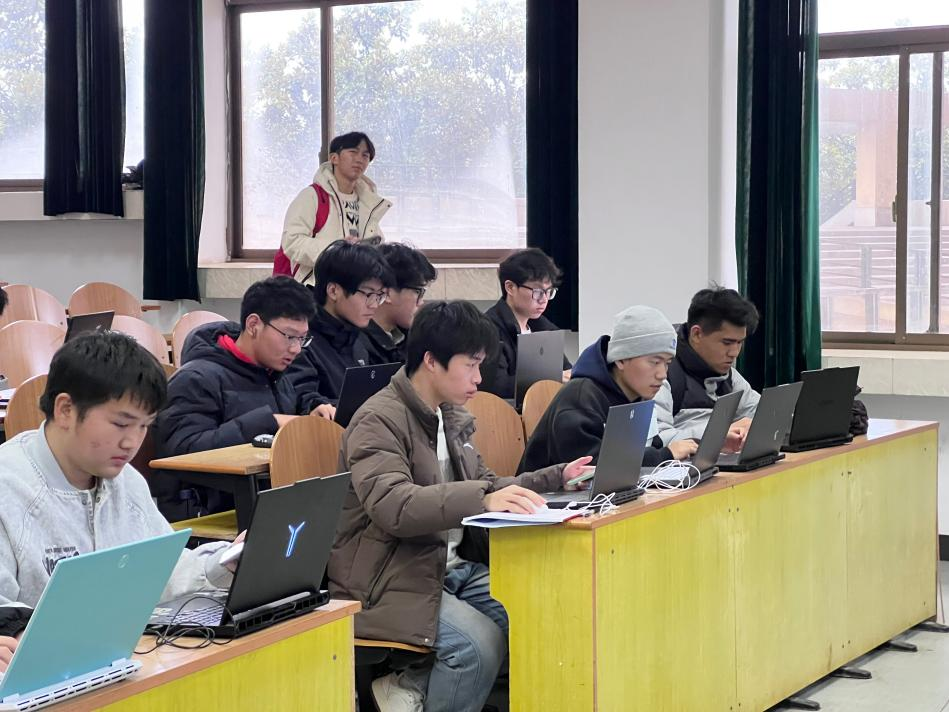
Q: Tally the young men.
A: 9